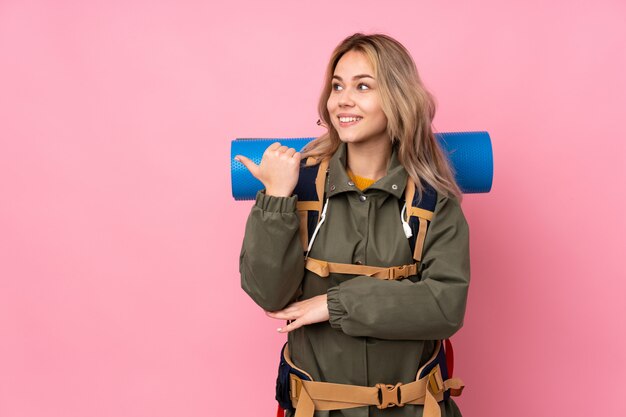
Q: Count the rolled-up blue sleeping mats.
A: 1